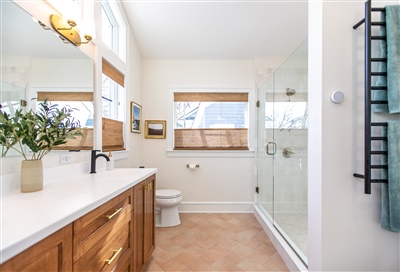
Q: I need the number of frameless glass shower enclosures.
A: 1